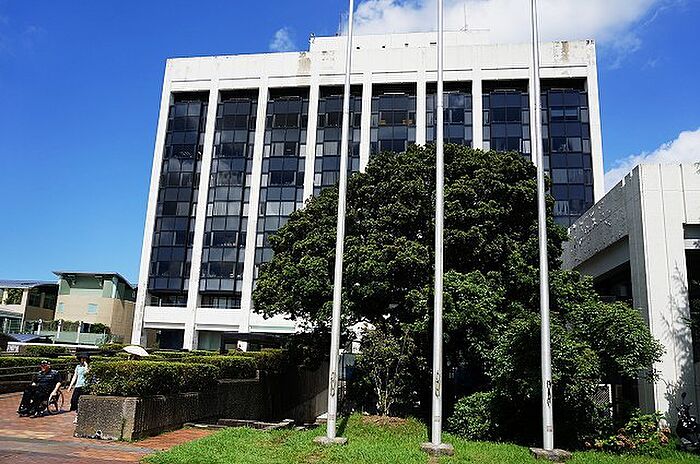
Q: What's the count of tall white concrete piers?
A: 9